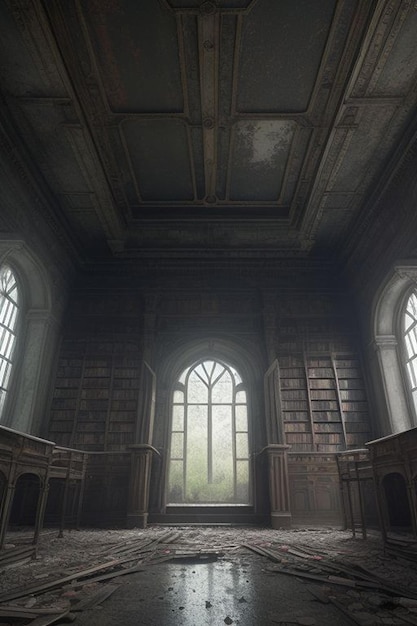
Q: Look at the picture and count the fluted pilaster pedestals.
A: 2